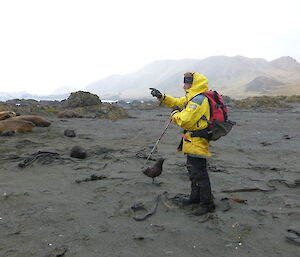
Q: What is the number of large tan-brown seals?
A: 3